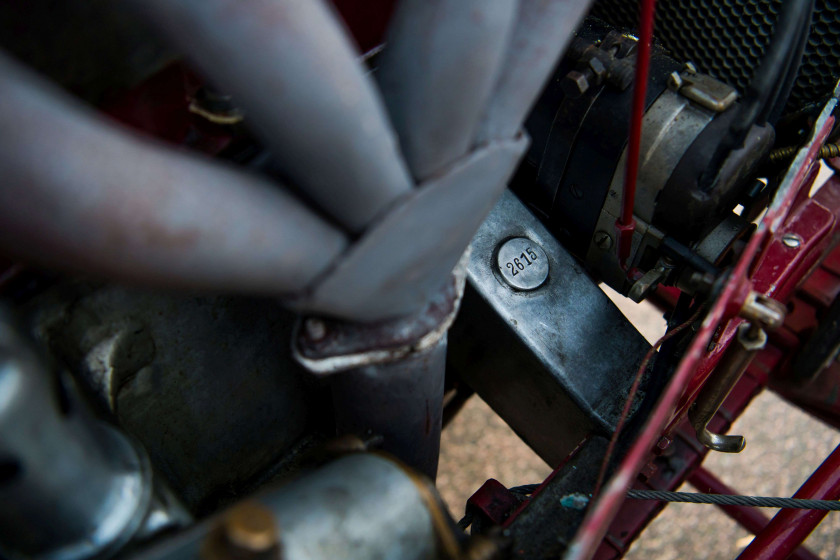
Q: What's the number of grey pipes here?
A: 4